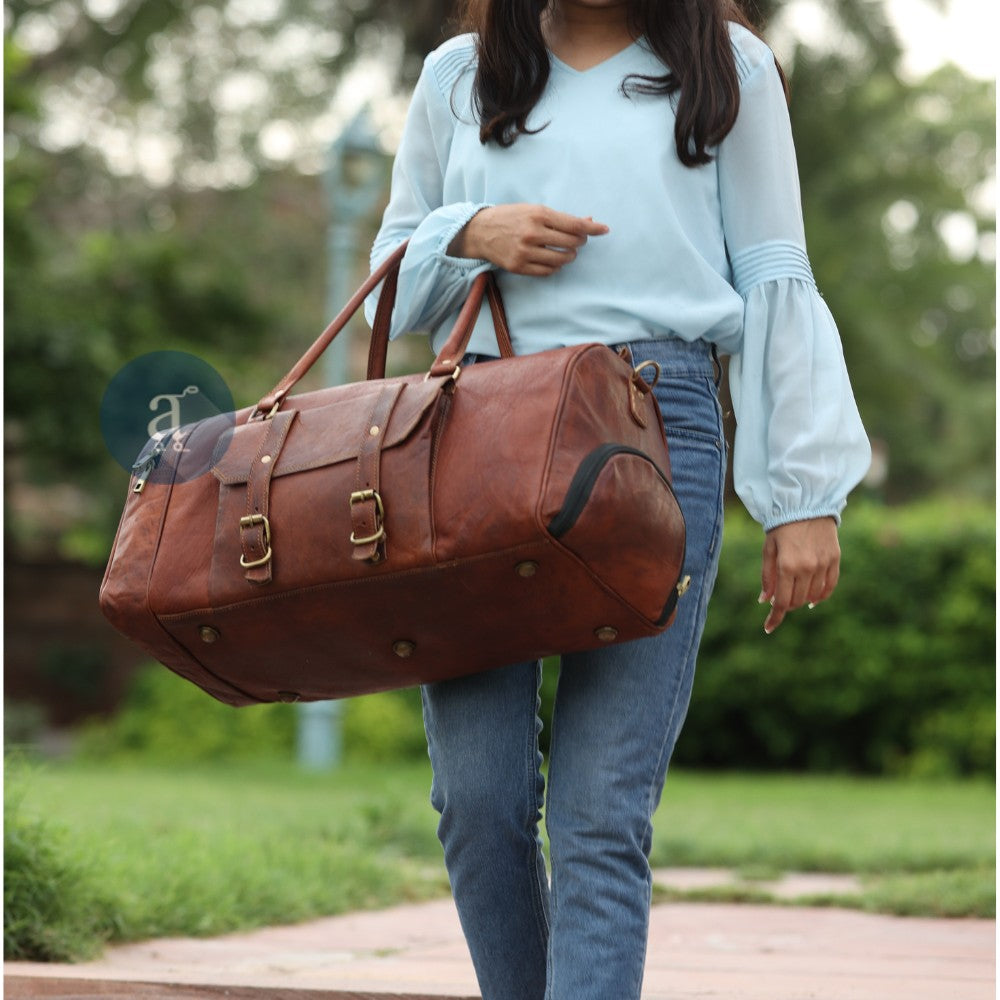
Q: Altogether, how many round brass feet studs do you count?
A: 5